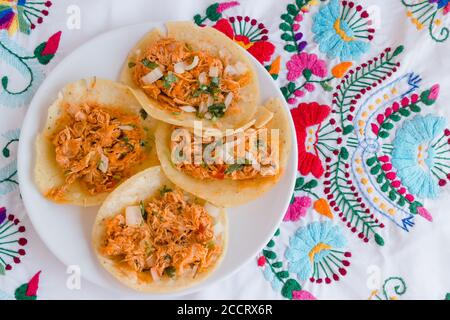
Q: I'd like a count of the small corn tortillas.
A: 4